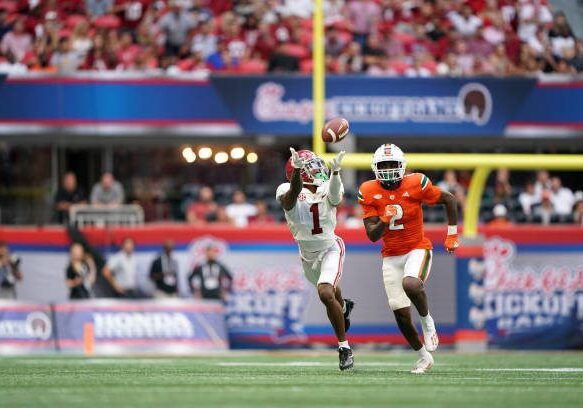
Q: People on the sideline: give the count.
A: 5